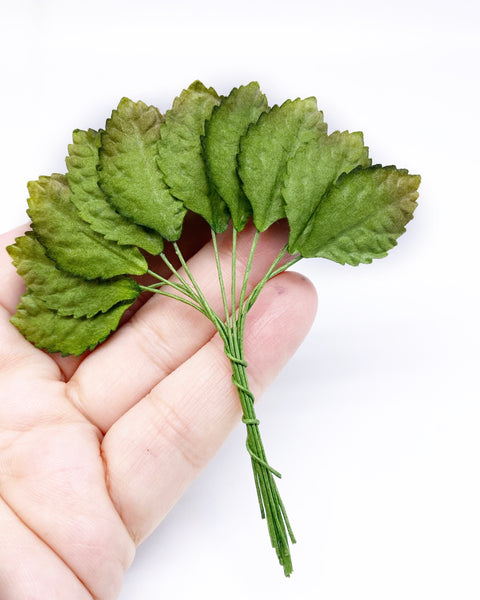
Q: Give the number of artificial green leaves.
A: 10